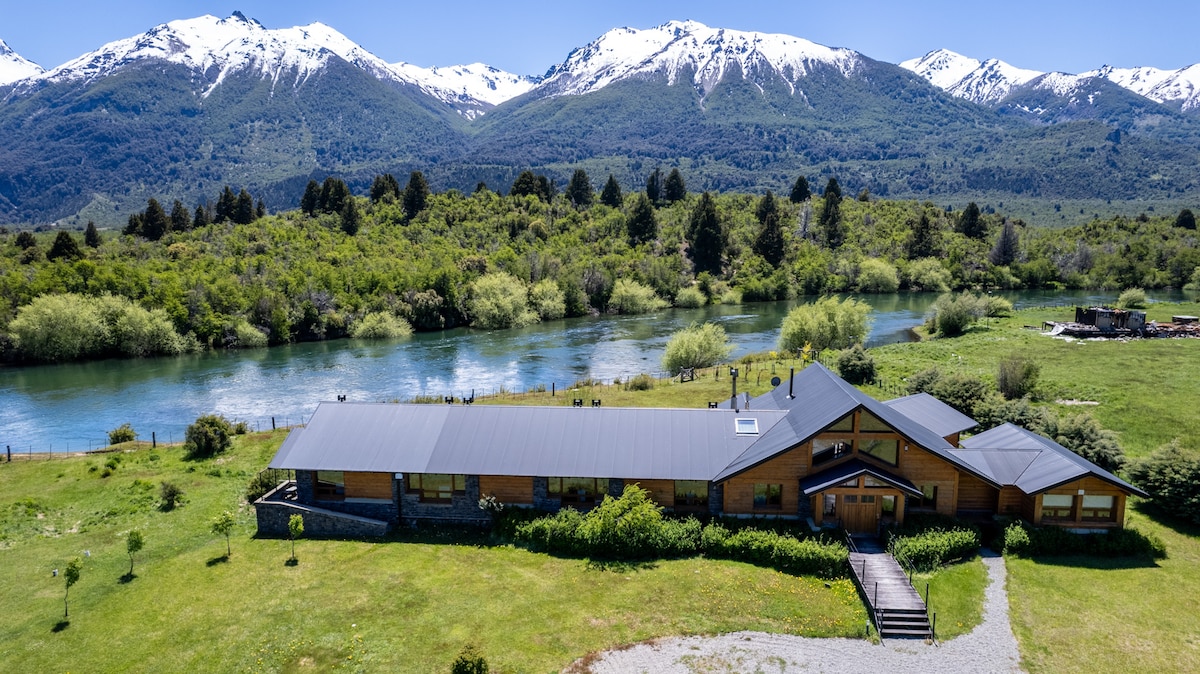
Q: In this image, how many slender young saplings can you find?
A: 4